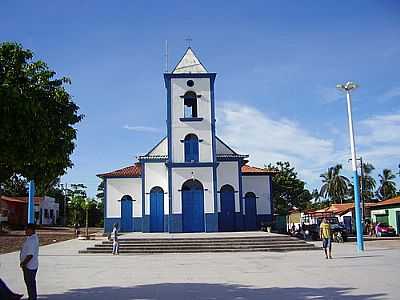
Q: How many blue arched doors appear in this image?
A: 5